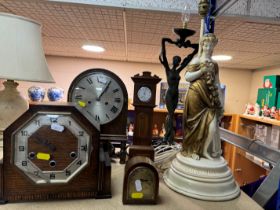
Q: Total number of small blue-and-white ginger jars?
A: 2